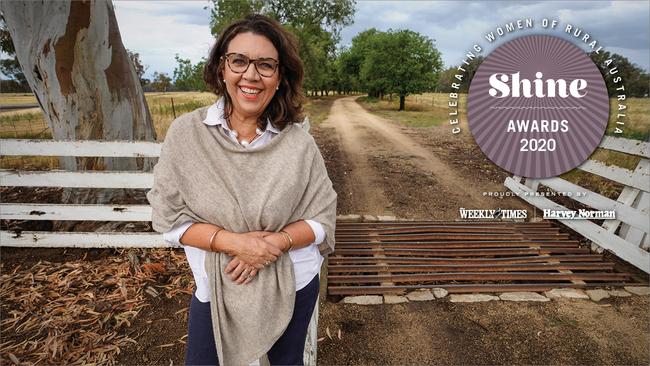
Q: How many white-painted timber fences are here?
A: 2